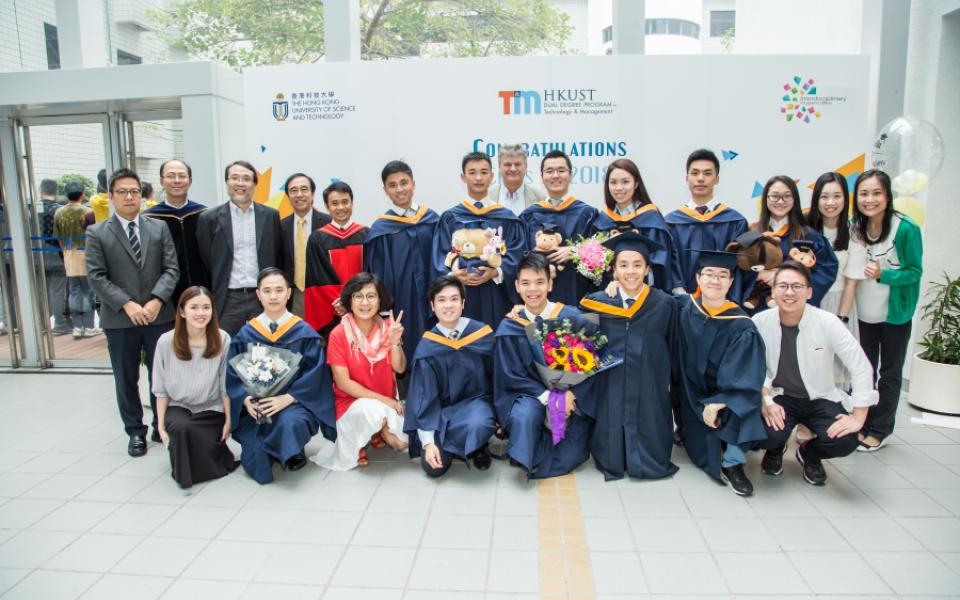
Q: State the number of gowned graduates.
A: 11